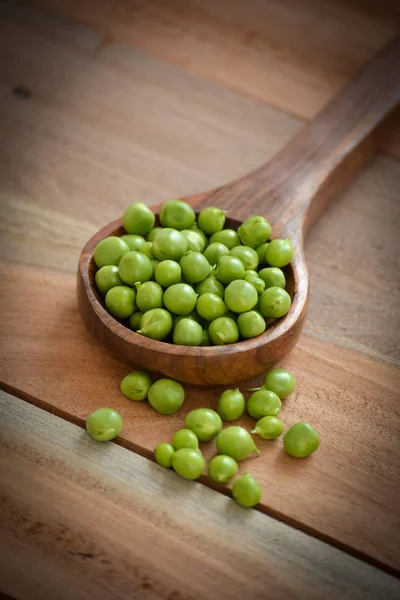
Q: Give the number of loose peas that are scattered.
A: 15